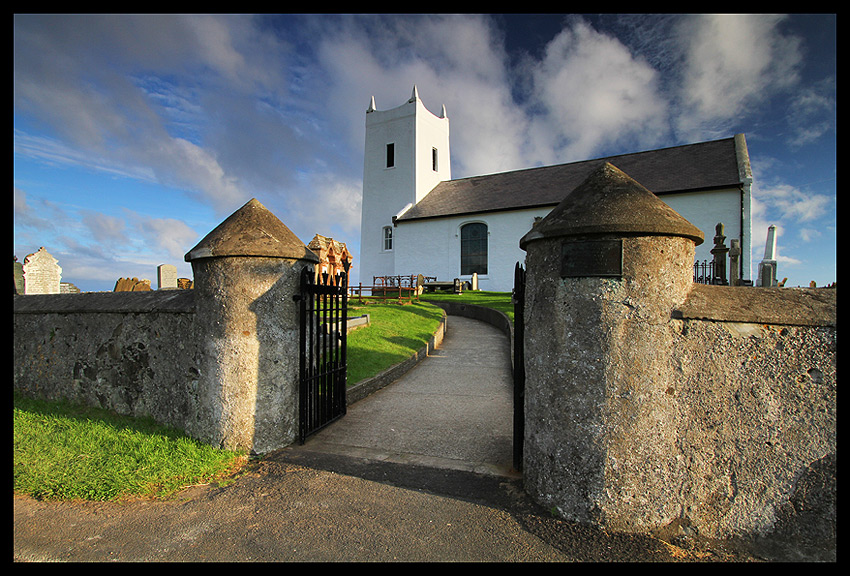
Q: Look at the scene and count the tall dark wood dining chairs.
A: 0